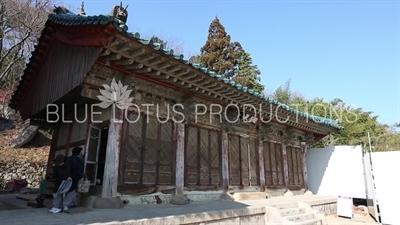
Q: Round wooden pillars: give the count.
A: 6